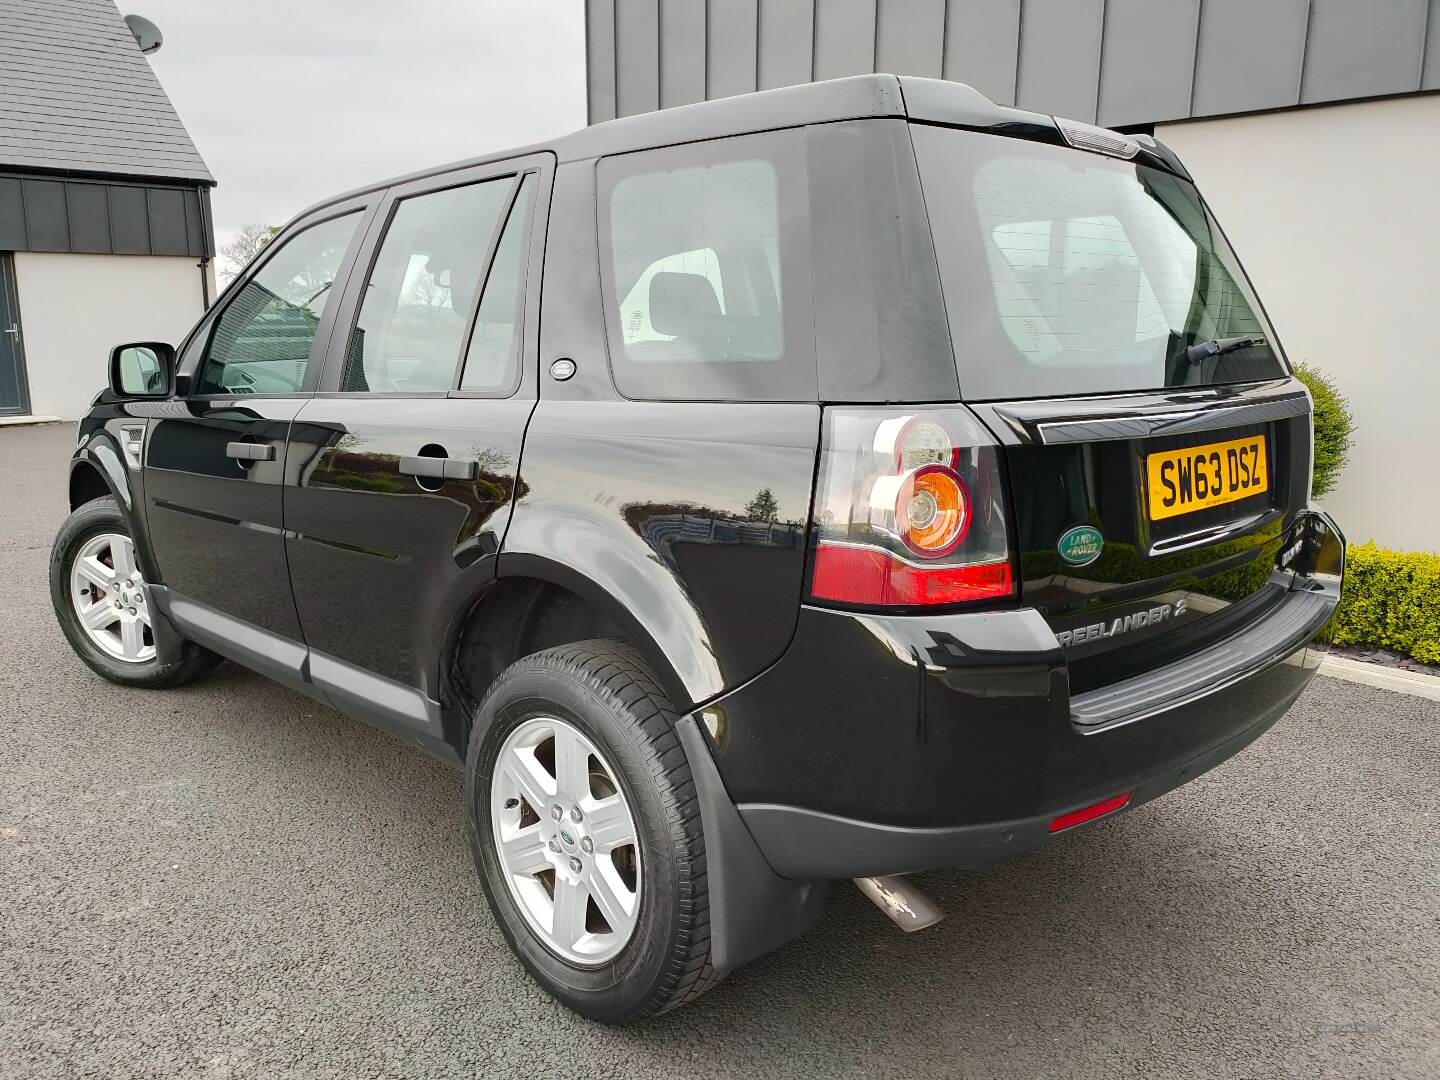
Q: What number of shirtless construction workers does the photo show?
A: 0